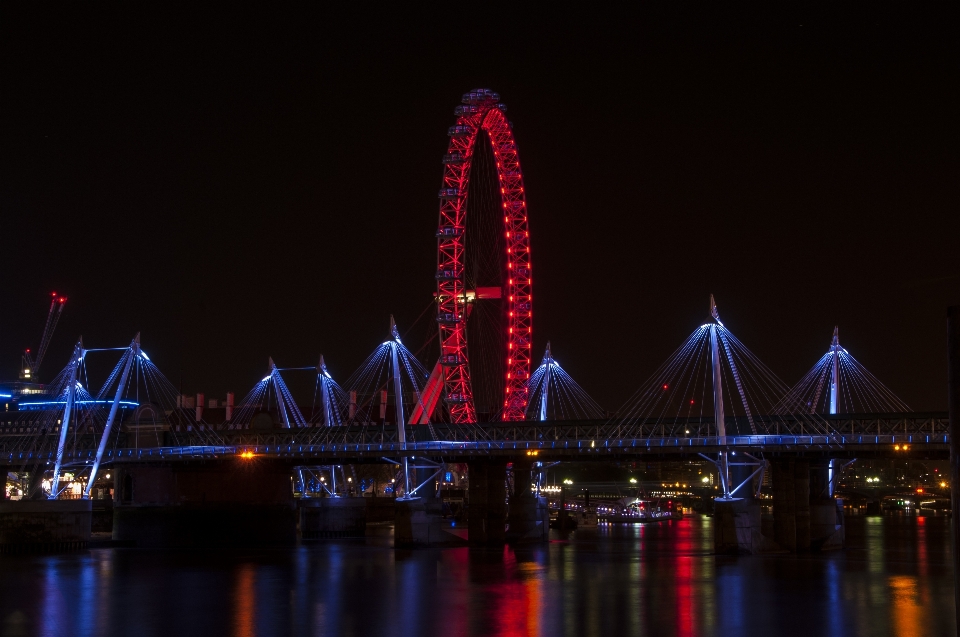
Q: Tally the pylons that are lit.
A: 8